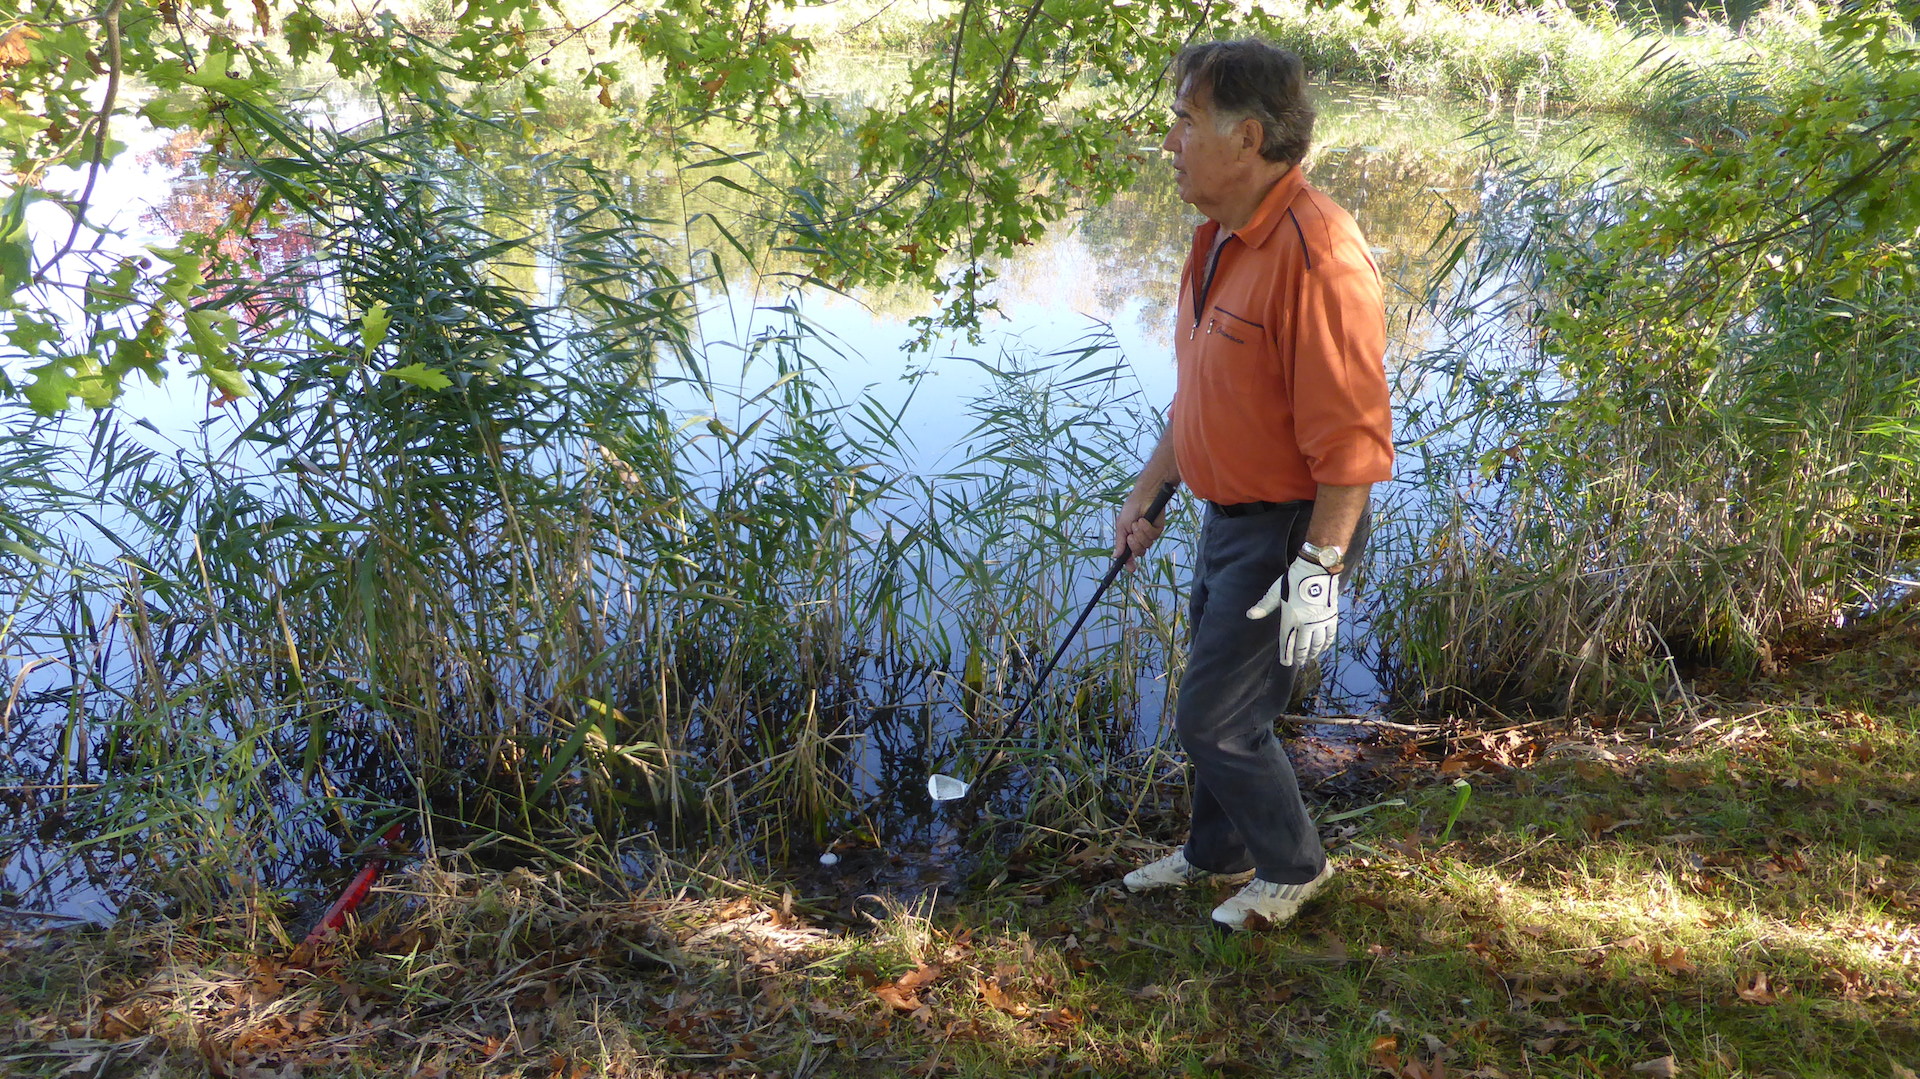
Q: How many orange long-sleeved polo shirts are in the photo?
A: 1